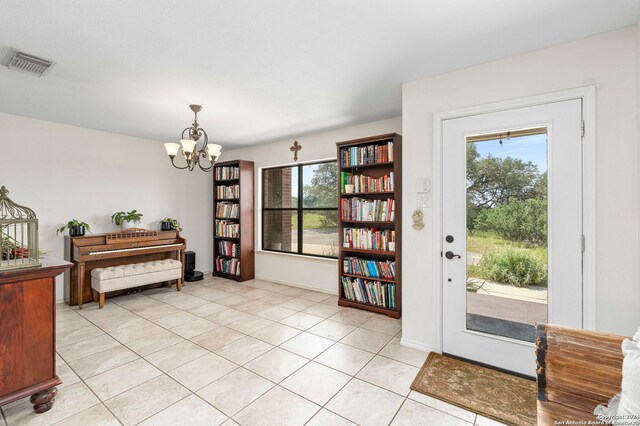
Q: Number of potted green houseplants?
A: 3